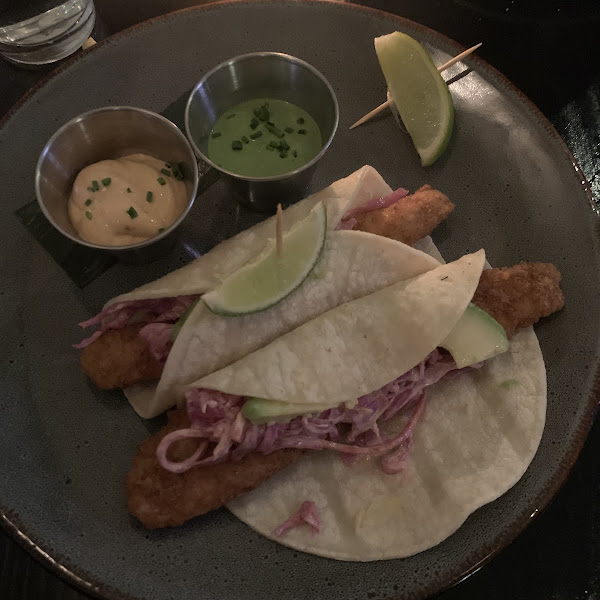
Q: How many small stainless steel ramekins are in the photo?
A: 2